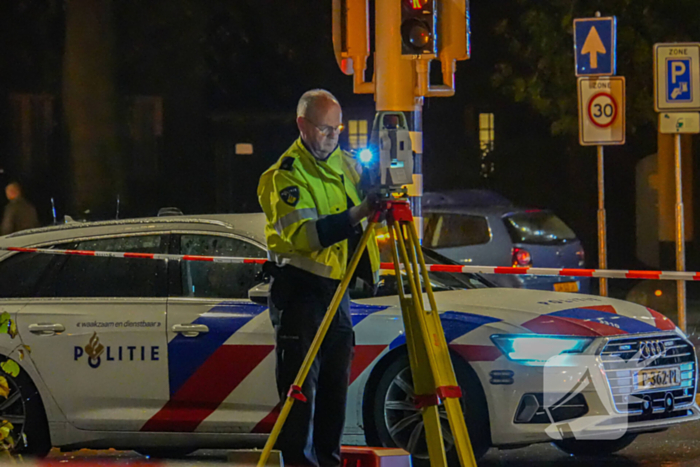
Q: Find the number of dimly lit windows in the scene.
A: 2